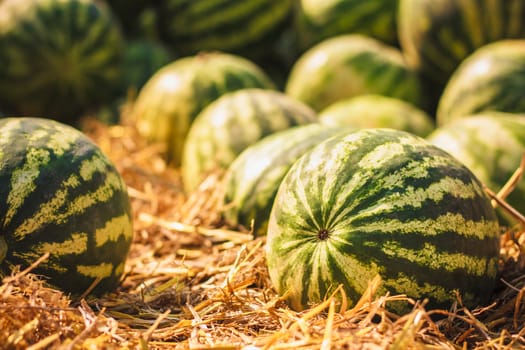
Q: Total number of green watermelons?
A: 13